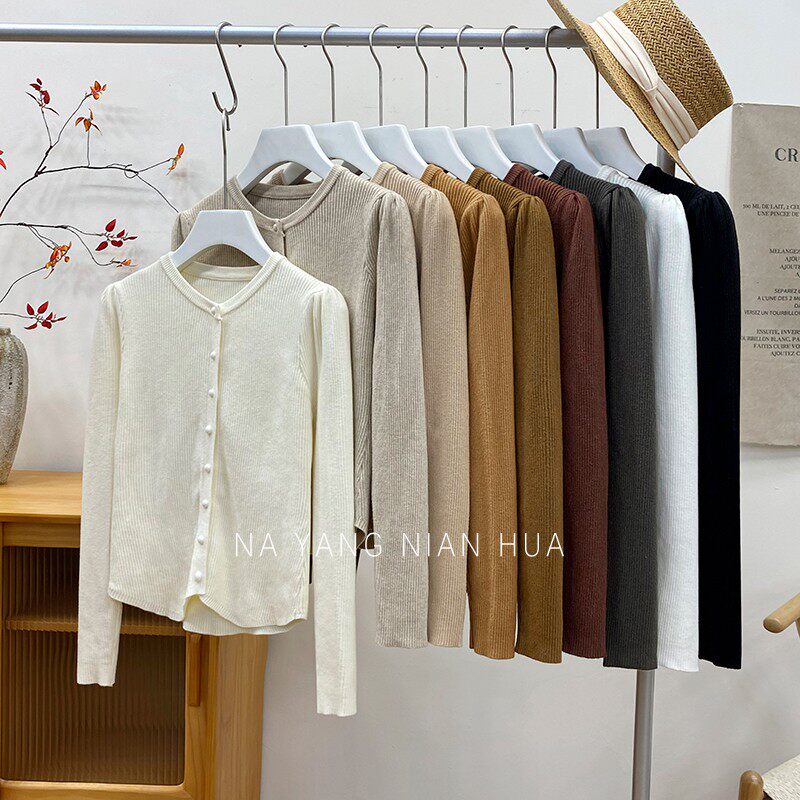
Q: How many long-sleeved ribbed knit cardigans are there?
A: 9